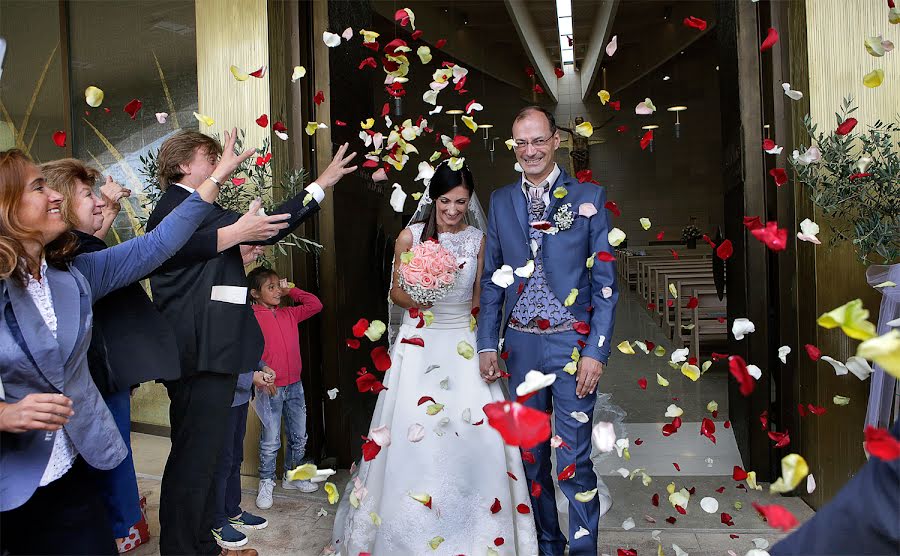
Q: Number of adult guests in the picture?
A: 3